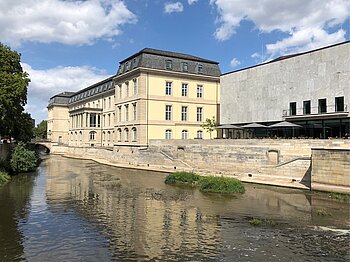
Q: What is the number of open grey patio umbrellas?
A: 3